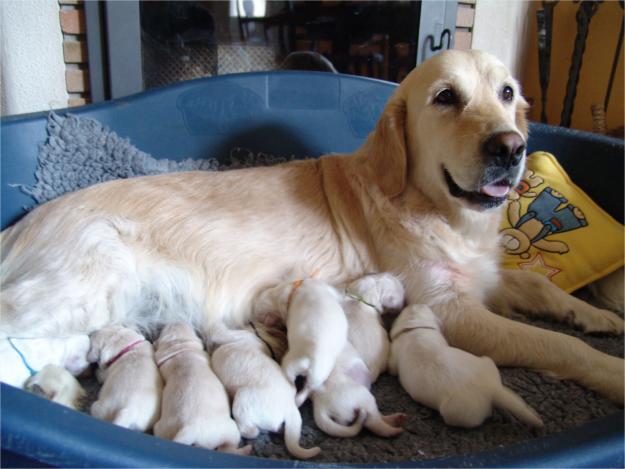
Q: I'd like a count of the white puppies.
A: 8